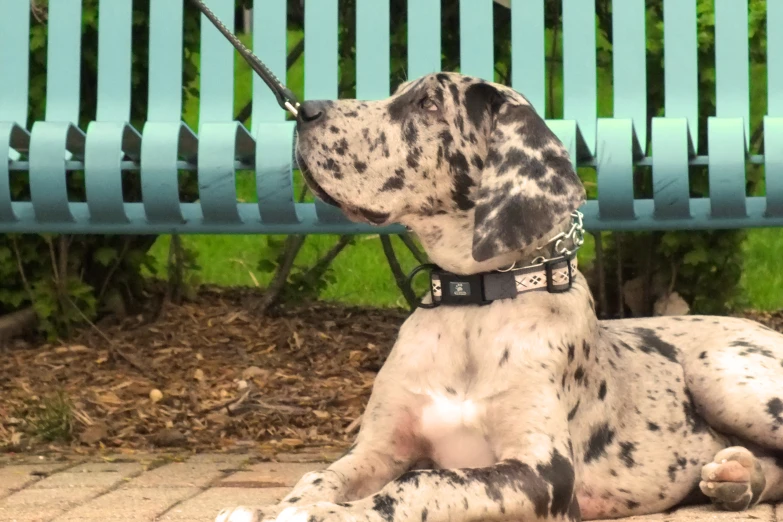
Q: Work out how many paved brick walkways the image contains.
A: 1